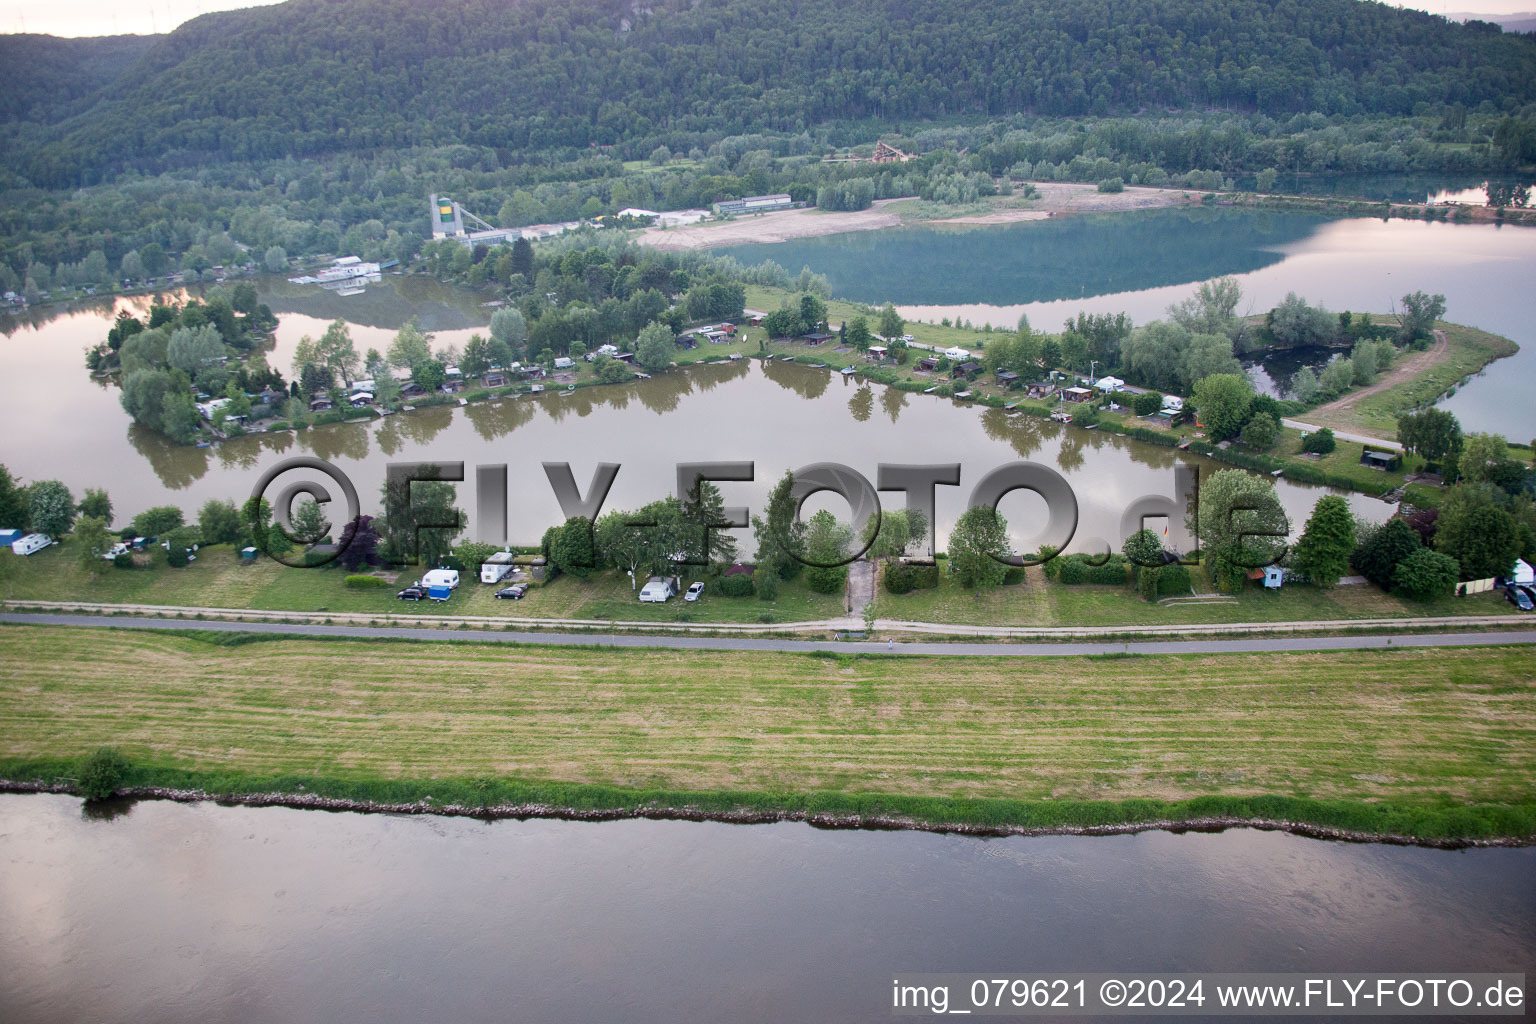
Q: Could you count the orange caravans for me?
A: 0